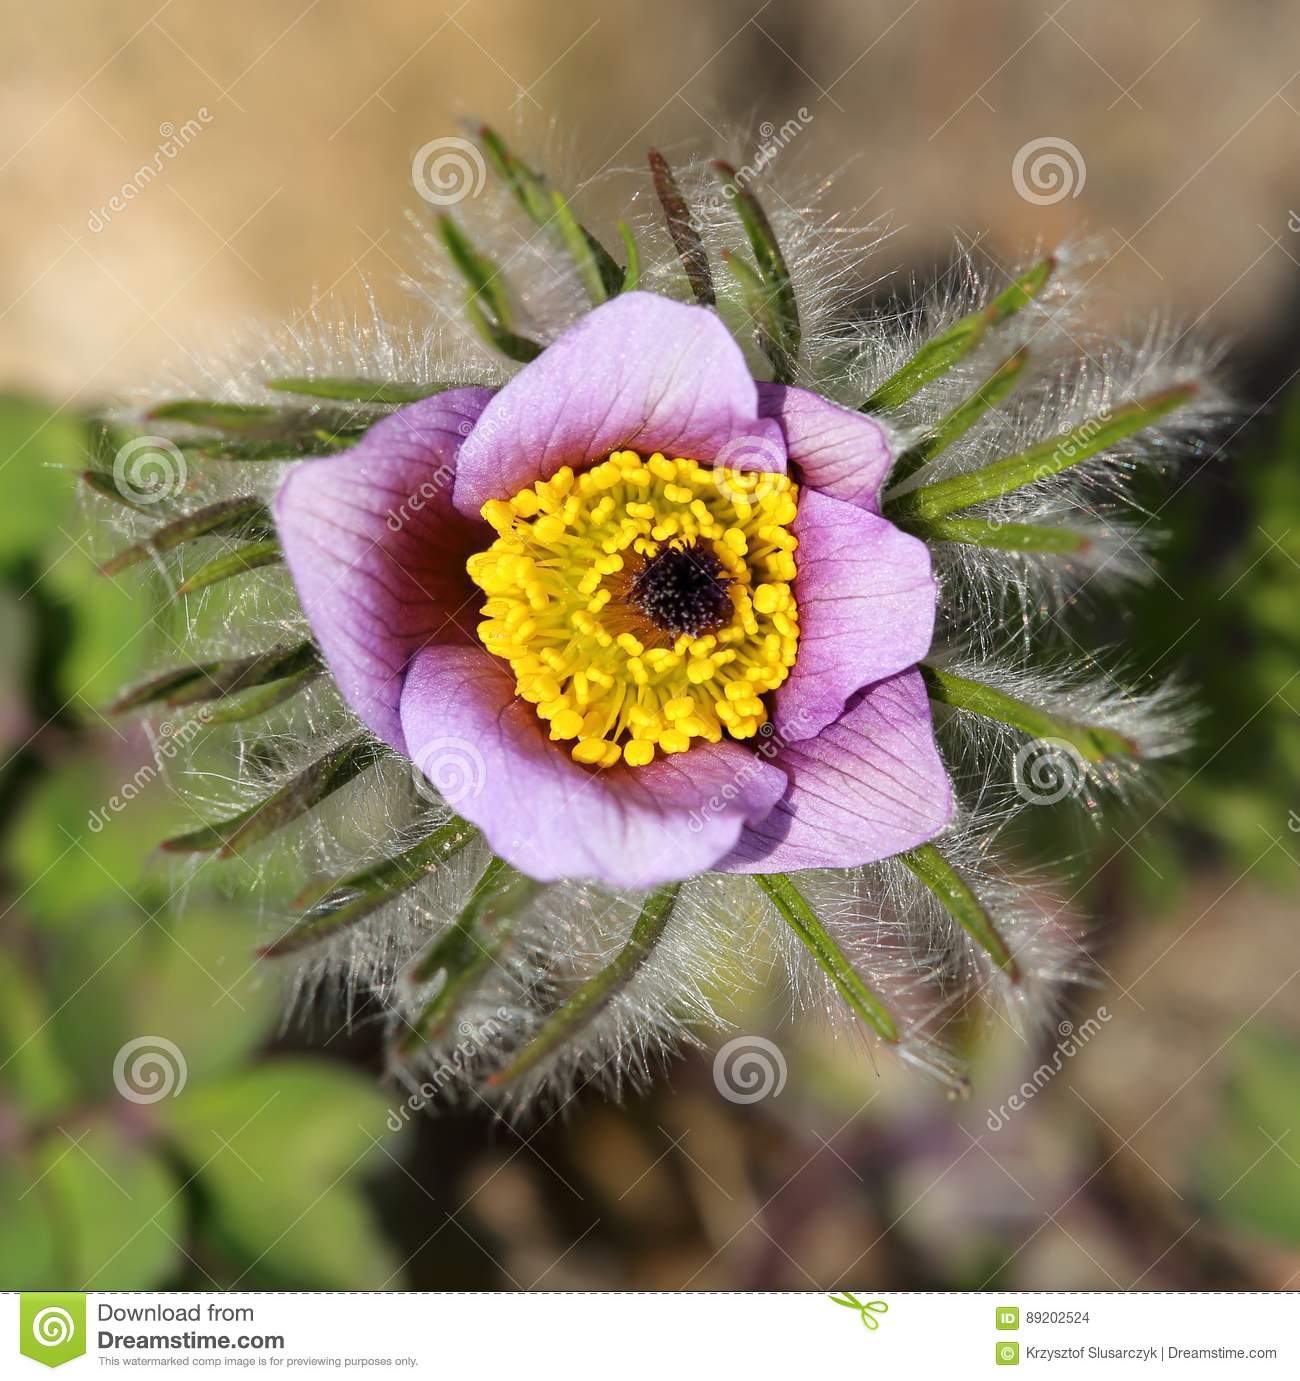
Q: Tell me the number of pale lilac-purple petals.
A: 6